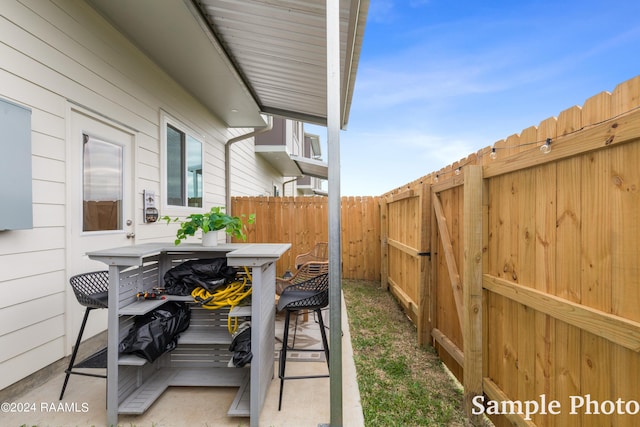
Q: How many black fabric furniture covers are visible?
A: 3